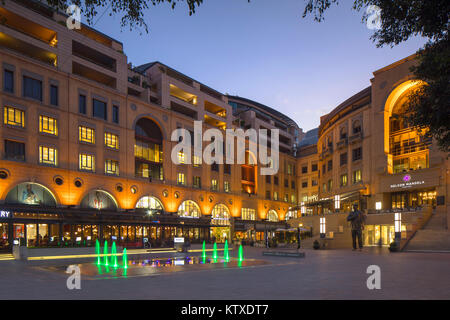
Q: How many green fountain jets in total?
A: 8